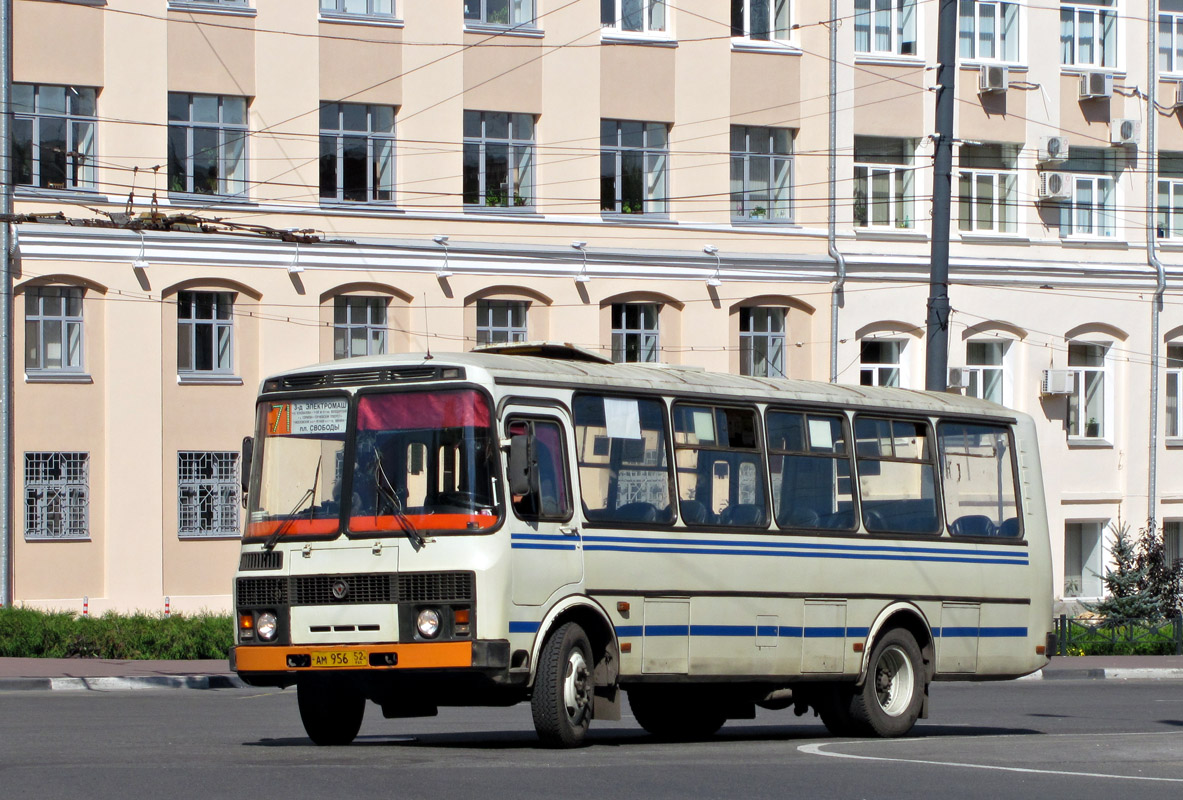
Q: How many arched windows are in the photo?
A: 10